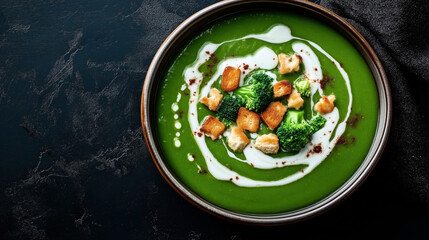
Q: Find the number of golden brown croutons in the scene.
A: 11